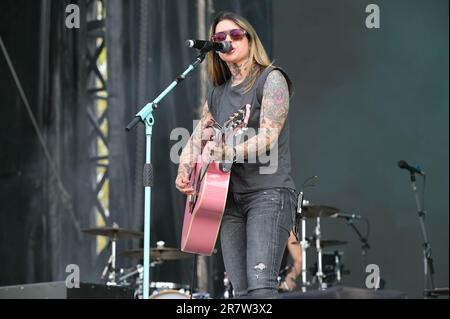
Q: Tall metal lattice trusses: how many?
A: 1